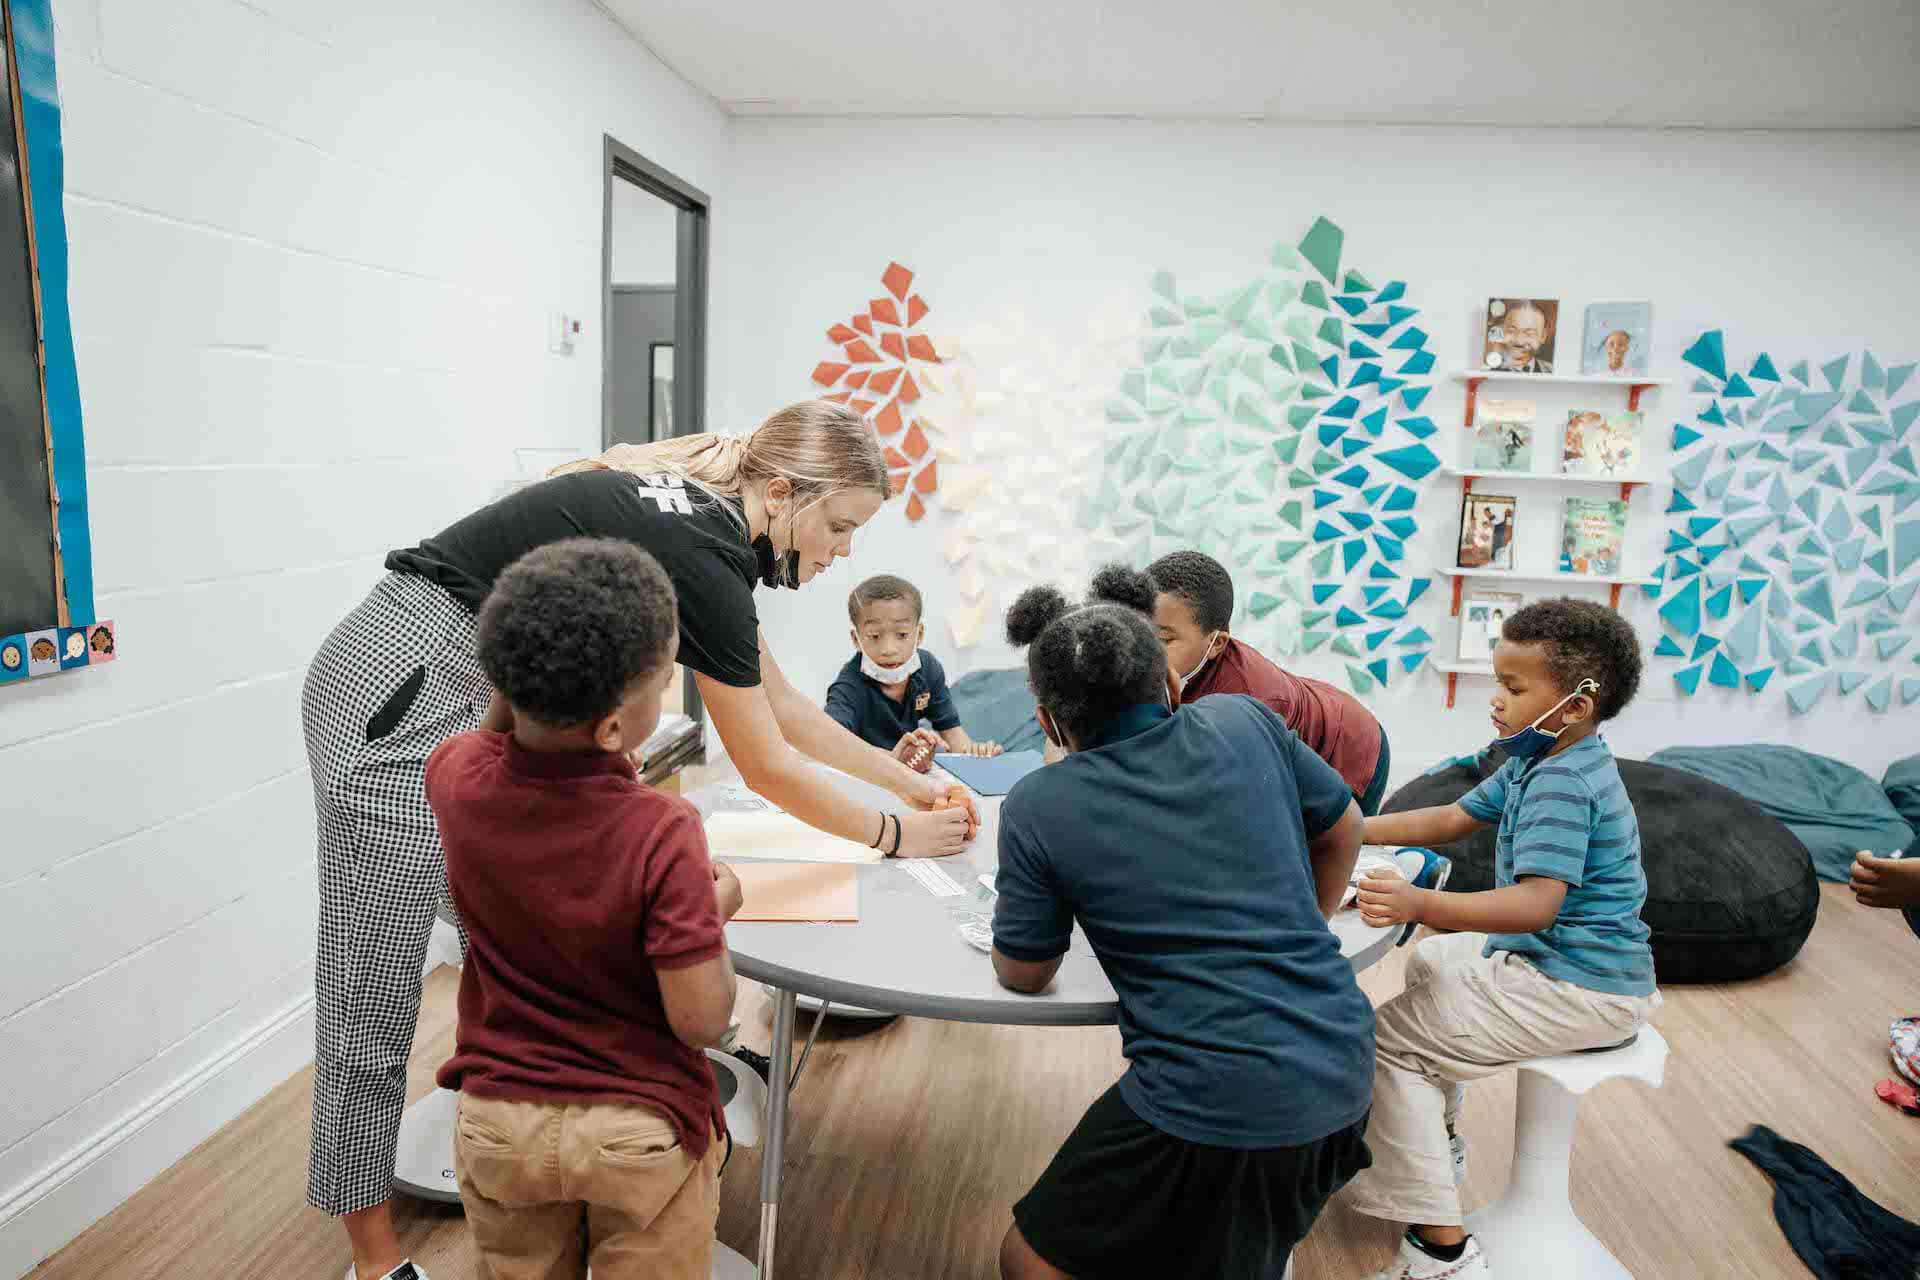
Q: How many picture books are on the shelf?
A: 7